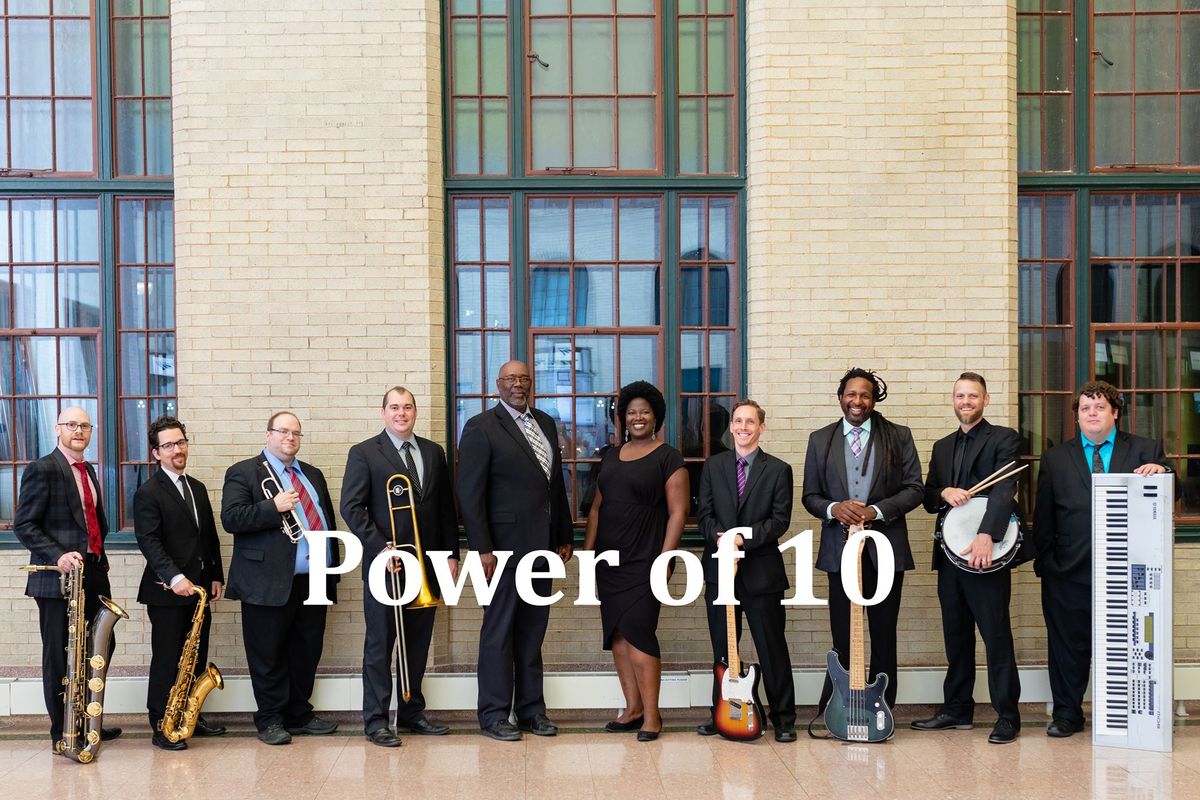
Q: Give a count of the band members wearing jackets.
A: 9